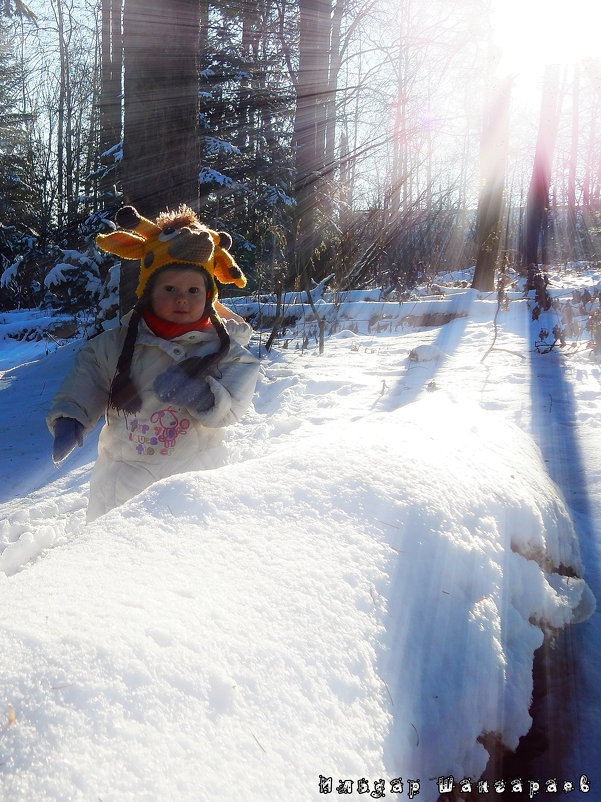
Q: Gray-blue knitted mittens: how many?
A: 2